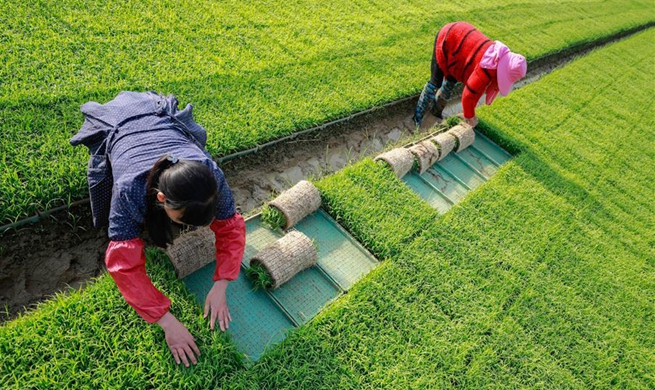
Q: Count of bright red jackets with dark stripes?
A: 1